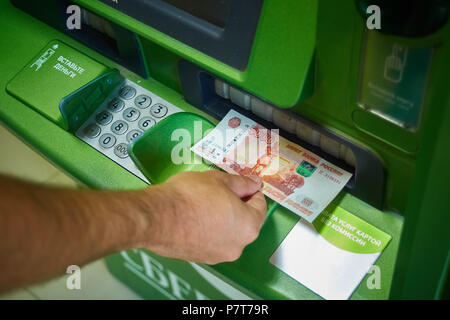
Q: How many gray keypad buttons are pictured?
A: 12